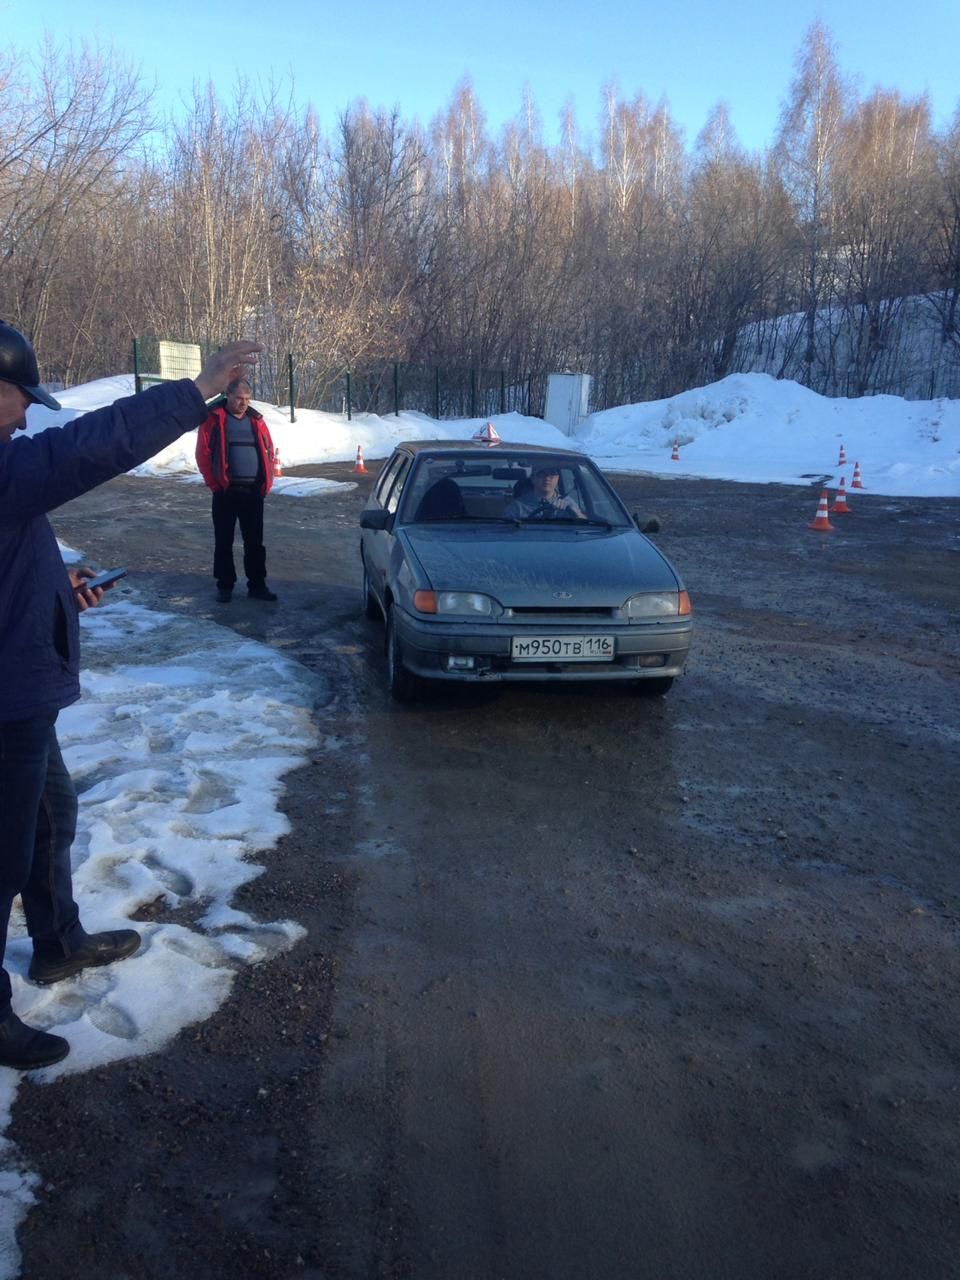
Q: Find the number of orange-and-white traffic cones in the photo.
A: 7